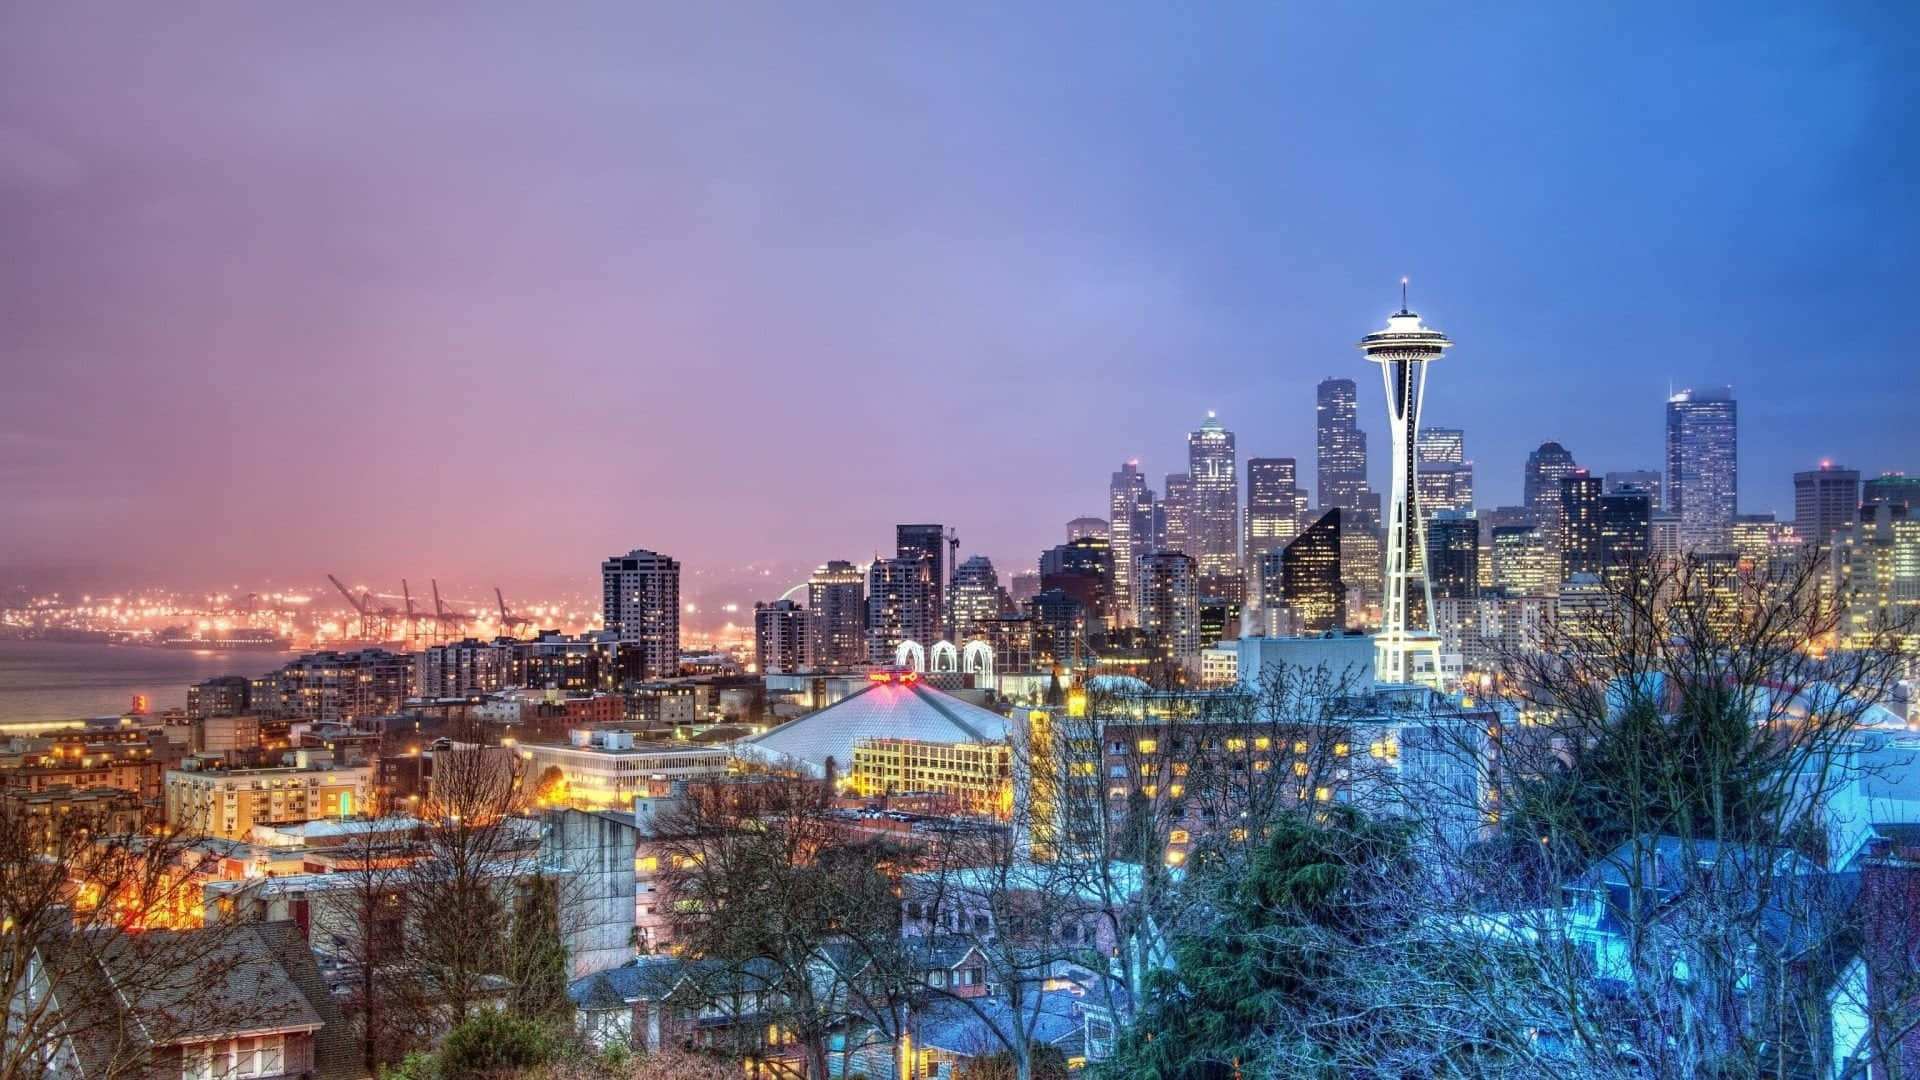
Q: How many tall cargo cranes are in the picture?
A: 4